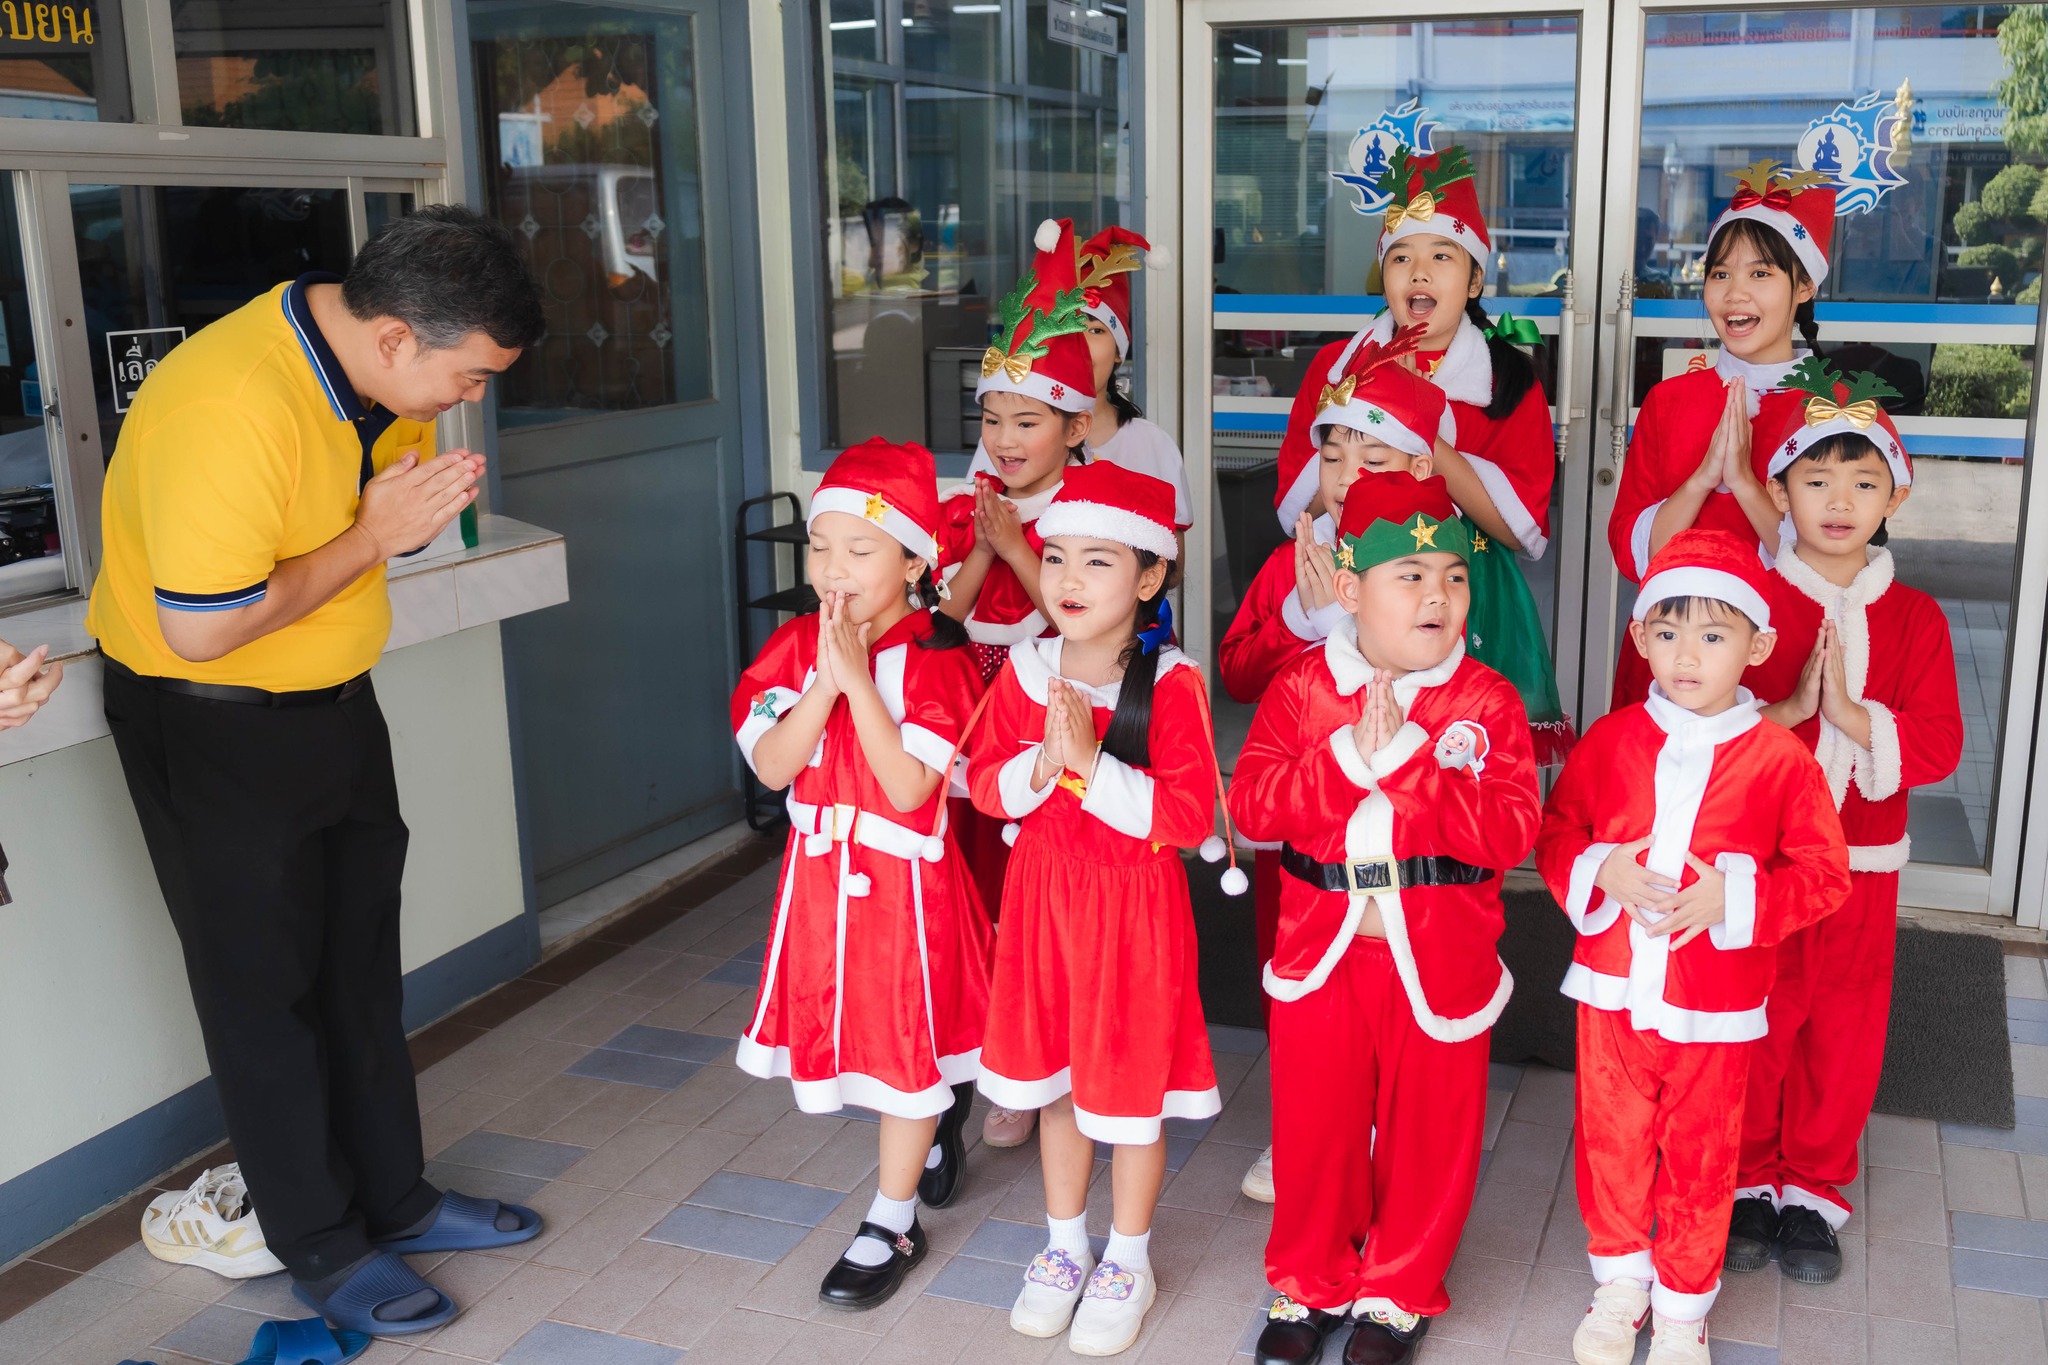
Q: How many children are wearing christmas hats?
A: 10